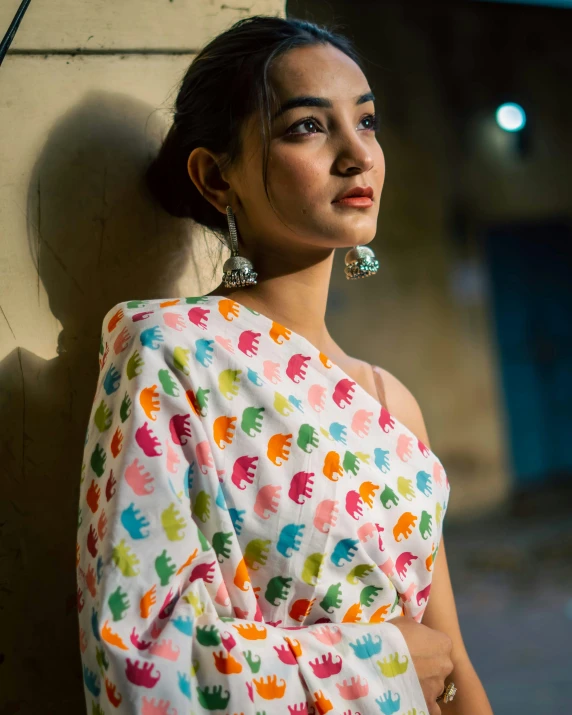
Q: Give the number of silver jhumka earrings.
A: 2